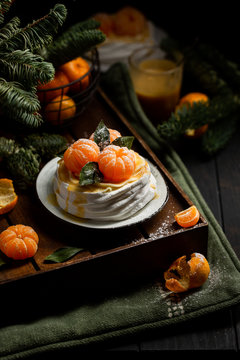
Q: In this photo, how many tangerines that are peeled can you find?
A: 4